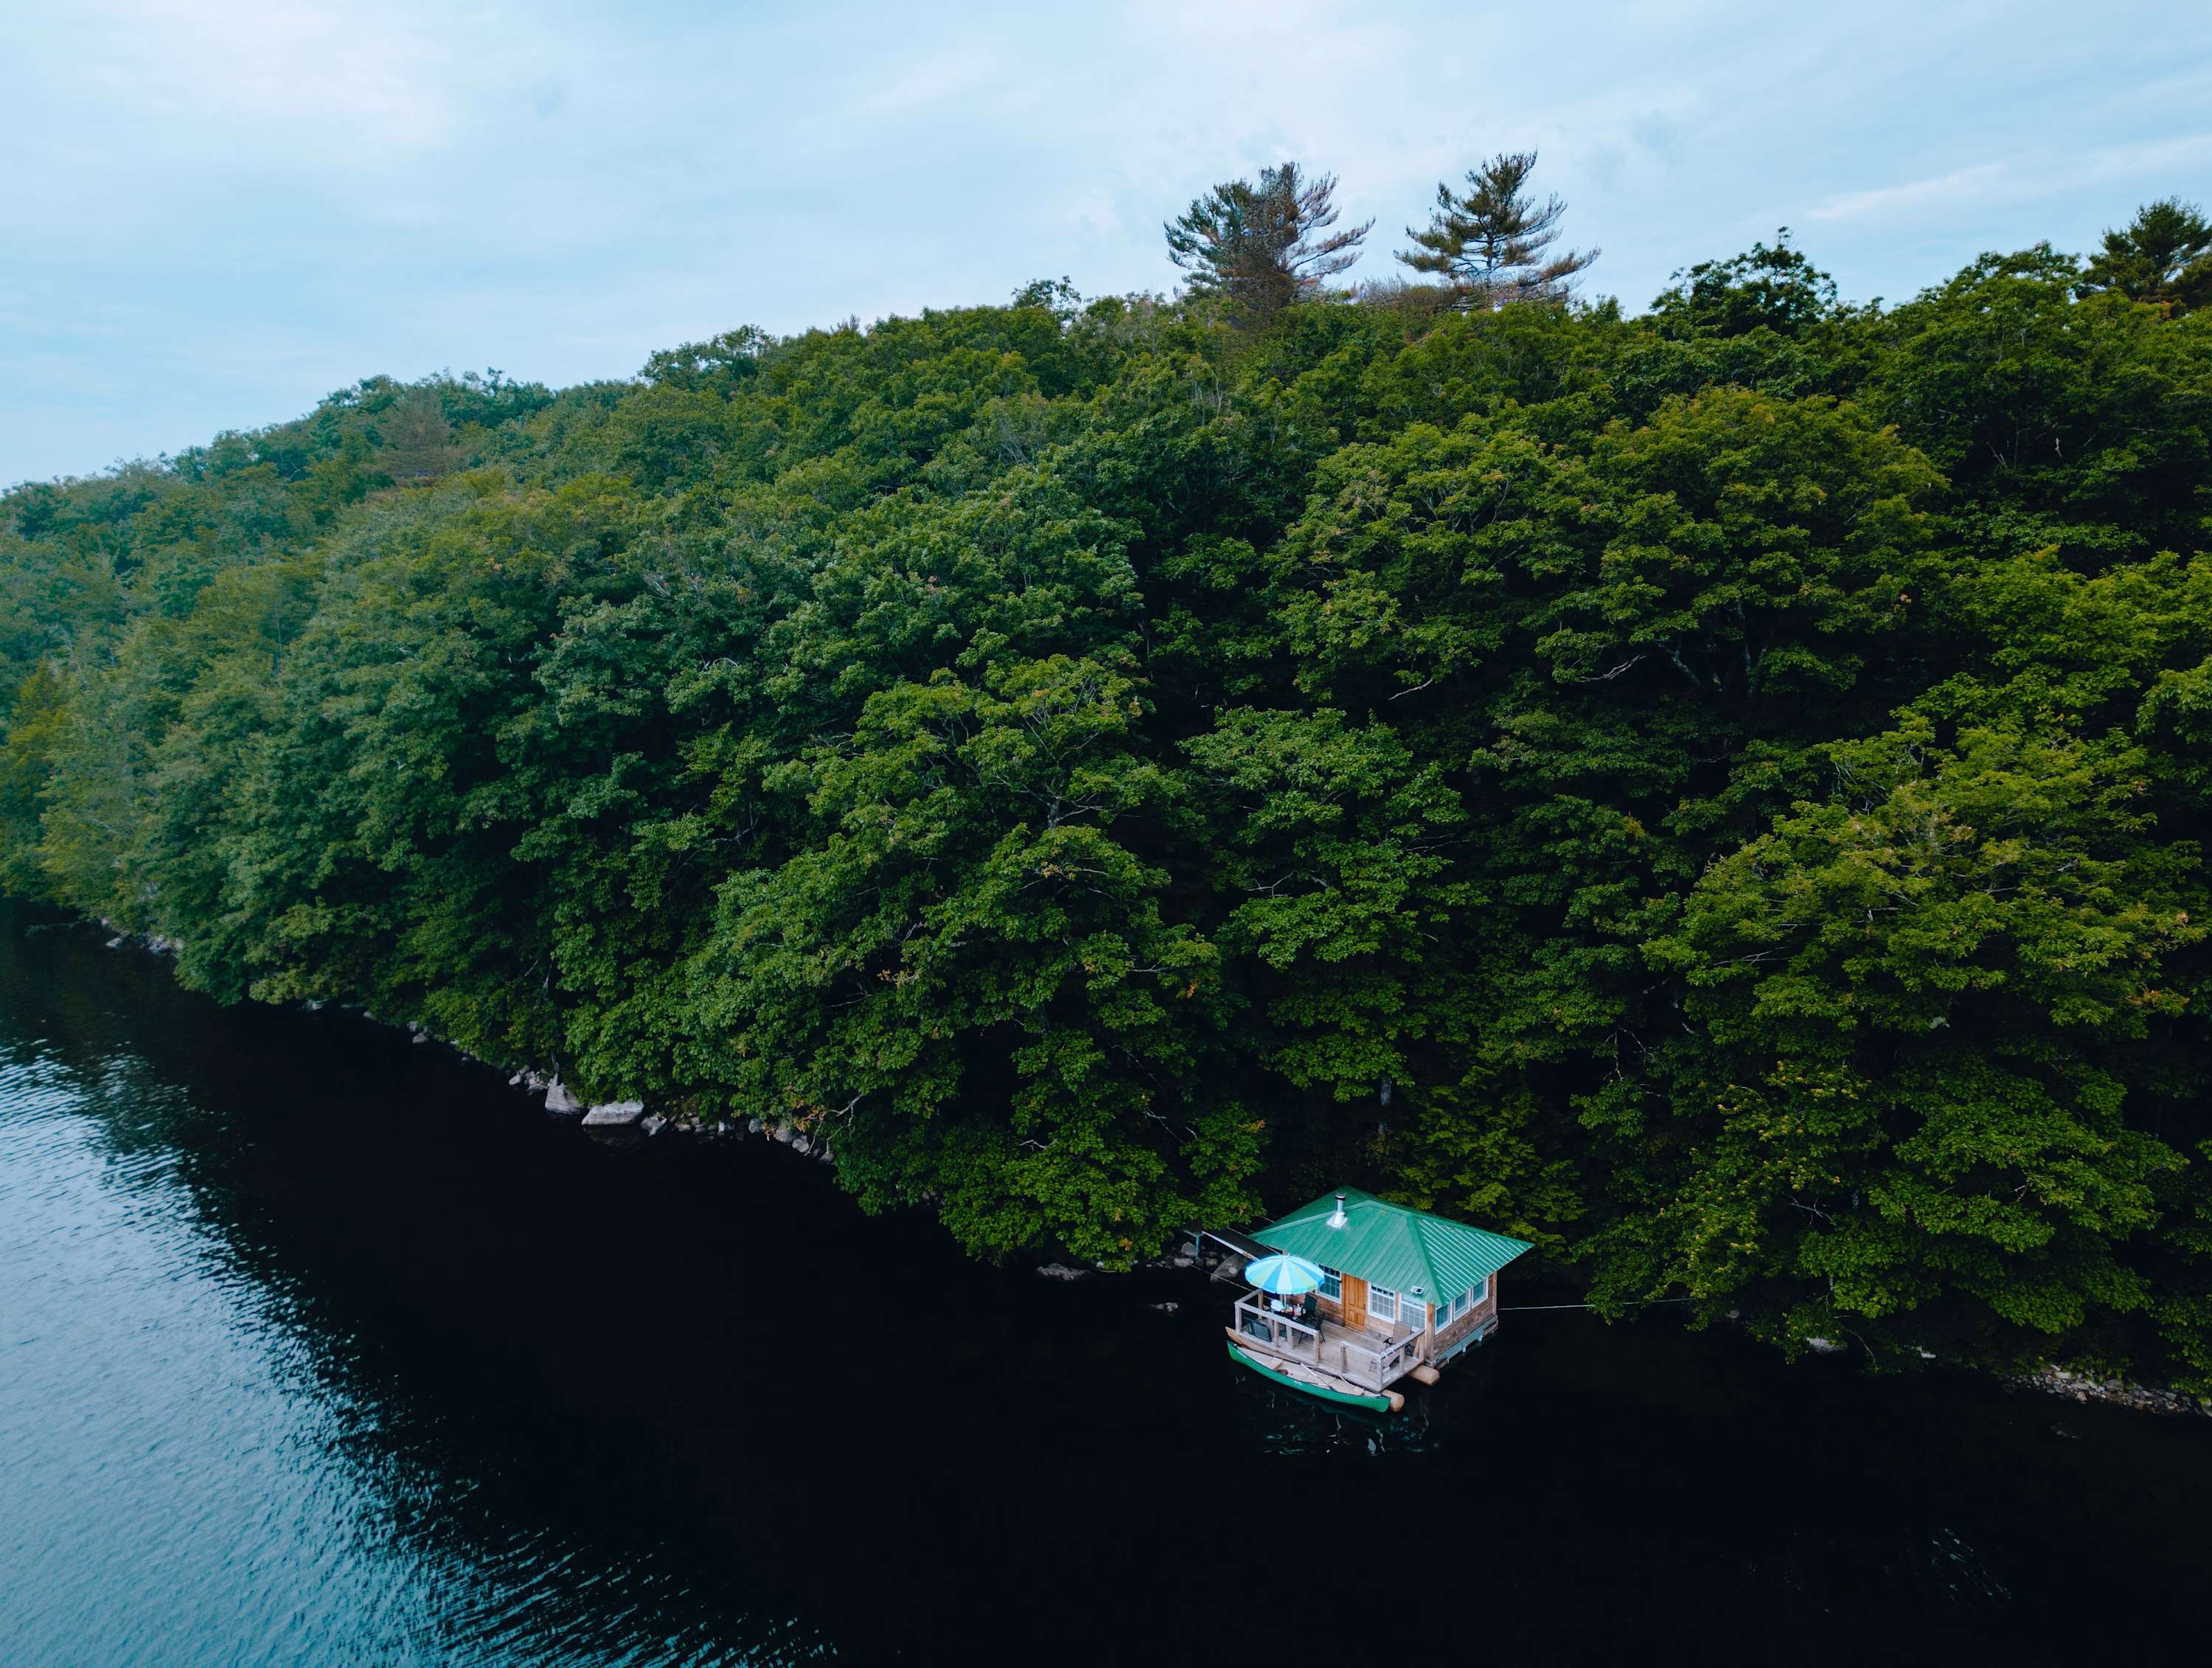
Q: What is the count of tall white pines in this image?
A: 2